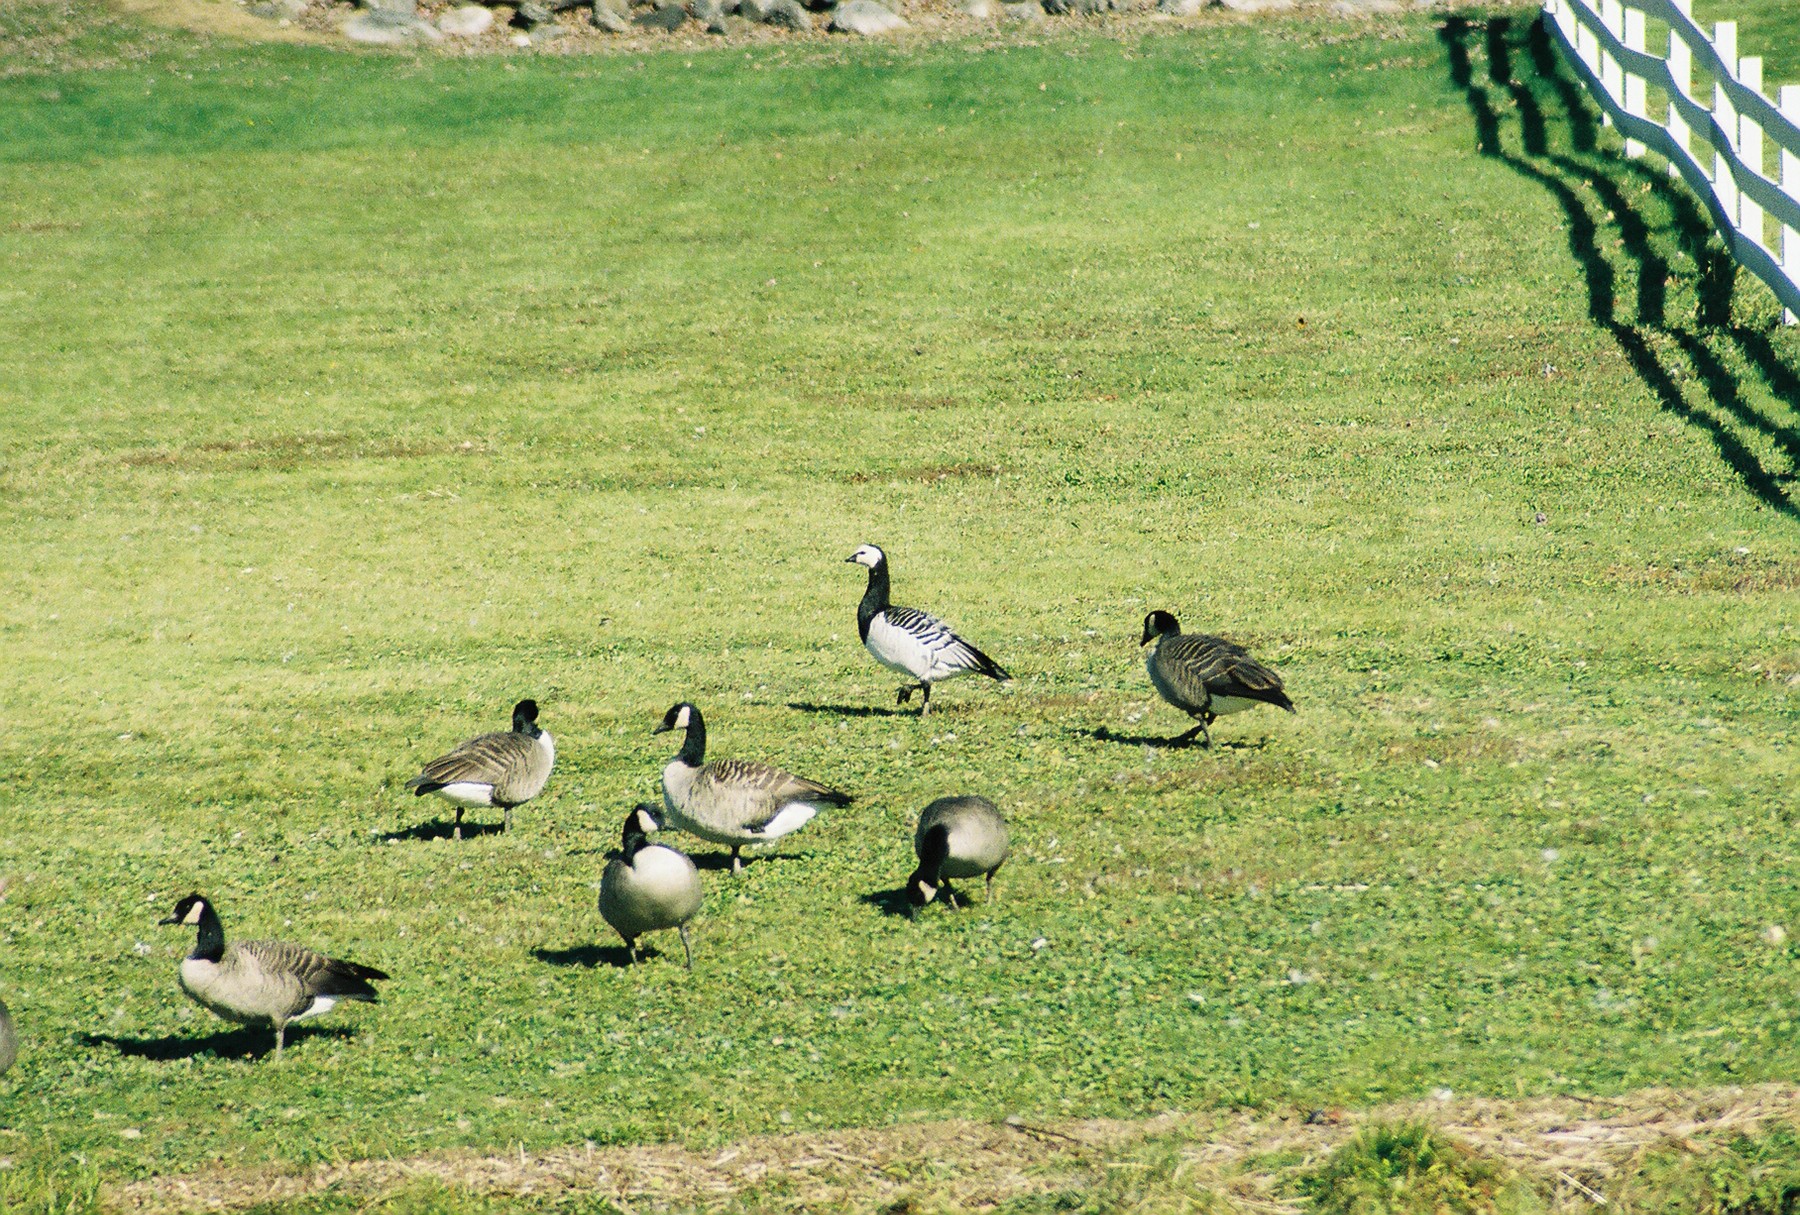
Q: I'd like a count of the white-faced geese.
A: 1